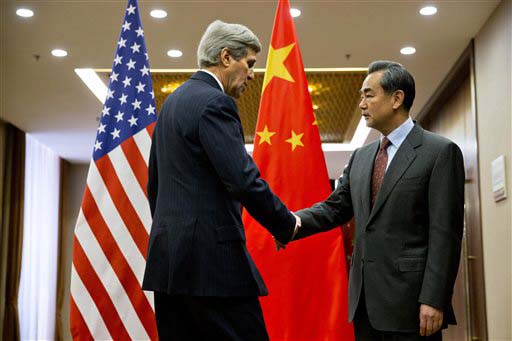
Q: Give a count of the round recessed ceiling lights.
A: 7